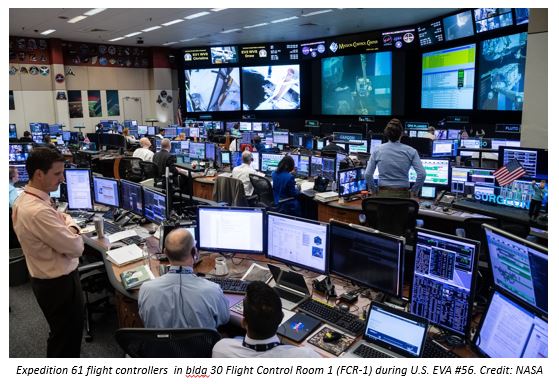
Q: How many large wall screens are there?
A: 5